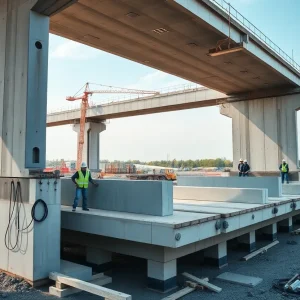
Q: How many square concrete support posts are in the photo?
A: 6